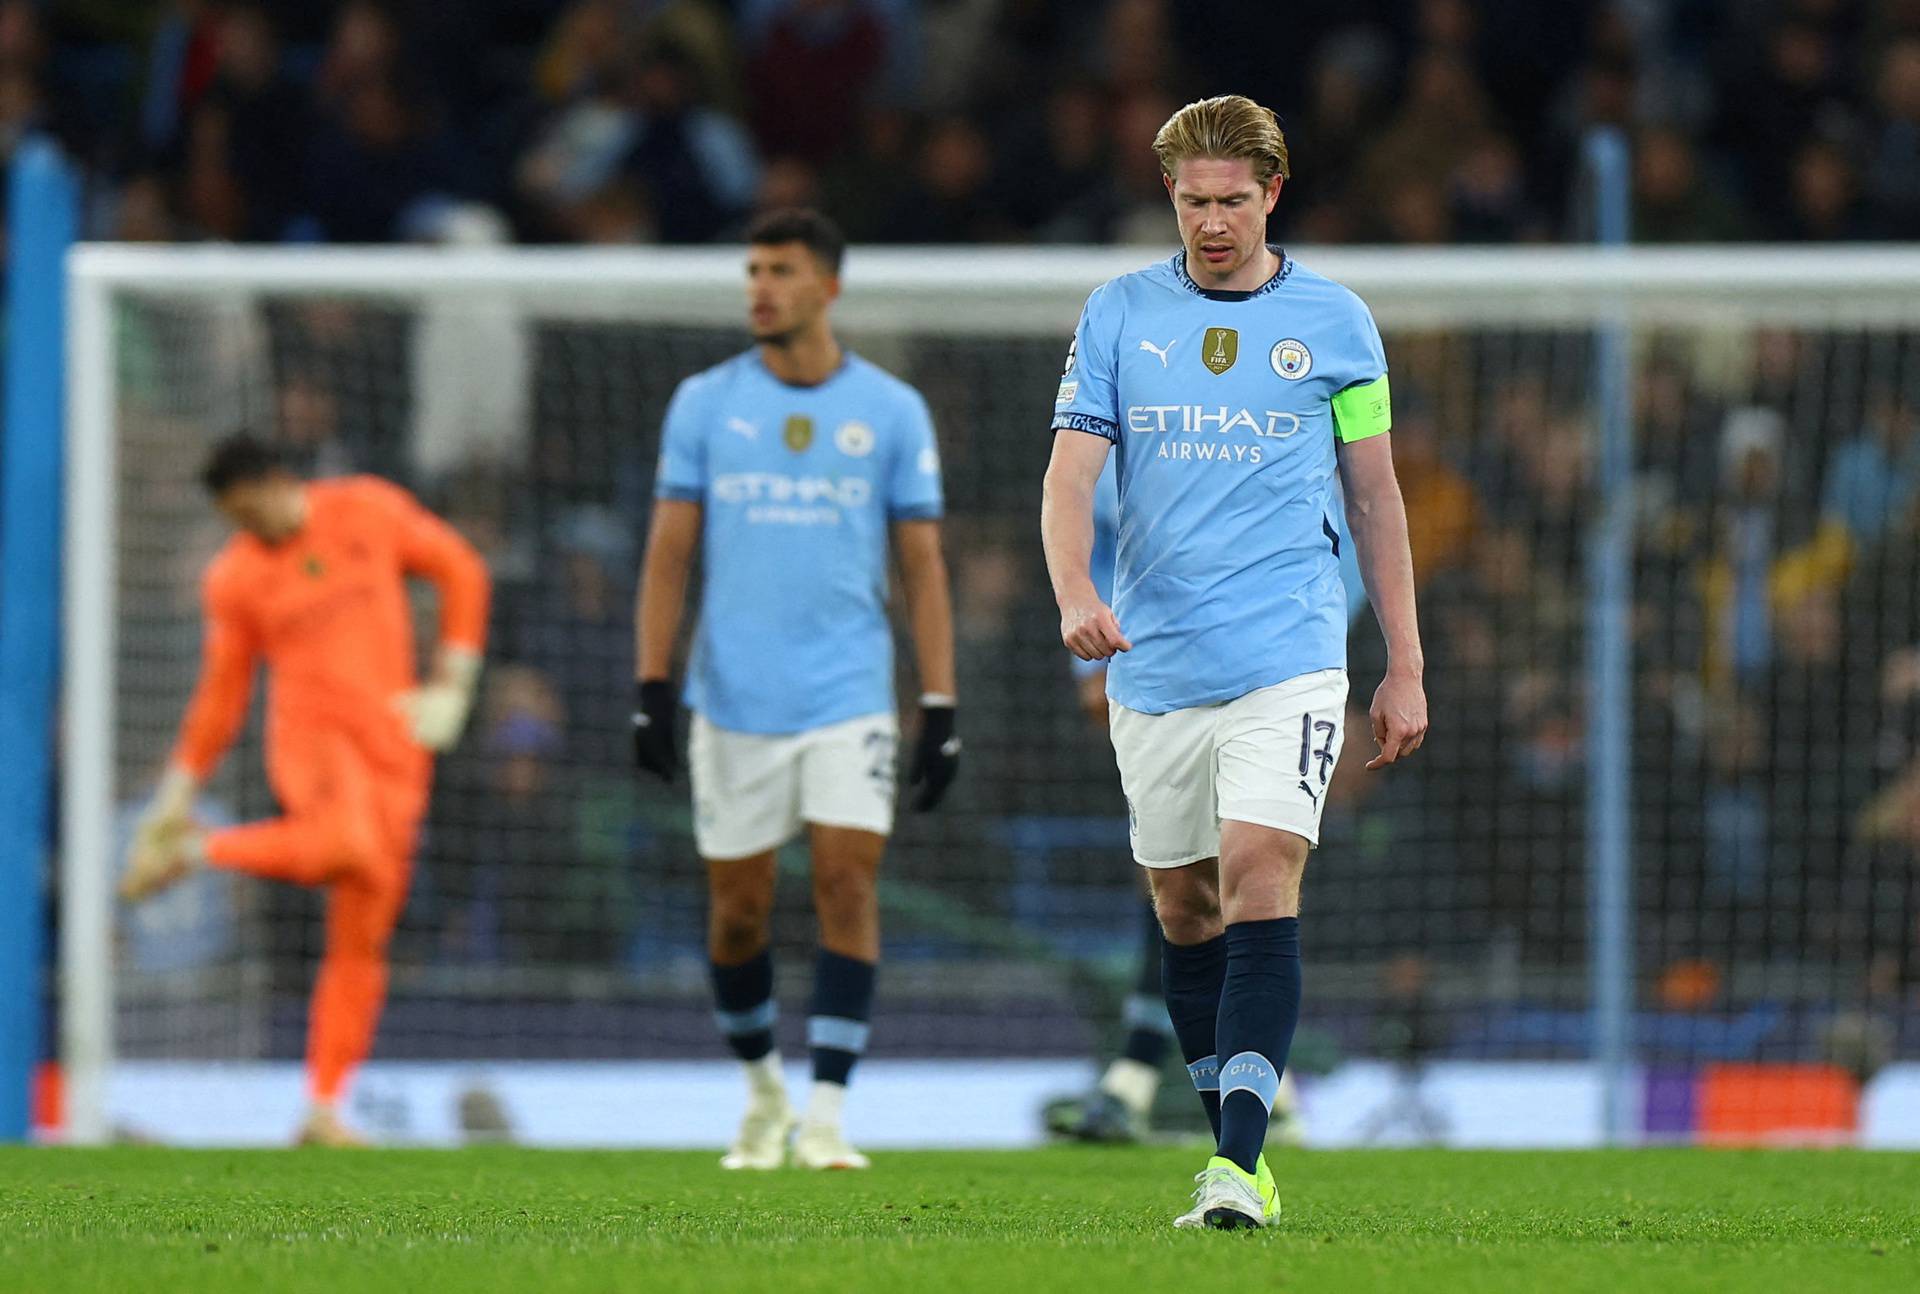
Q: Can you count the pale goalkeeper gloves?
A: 2